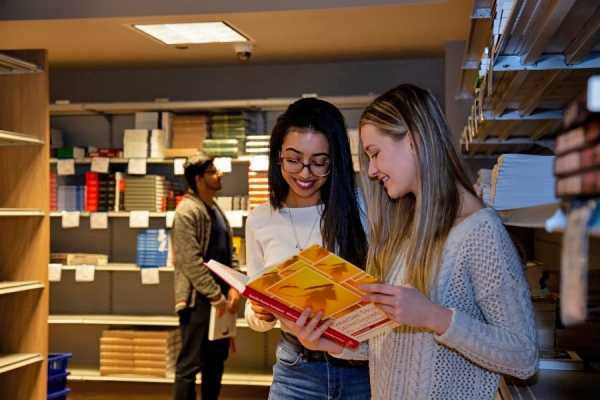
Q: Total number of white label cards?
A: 14